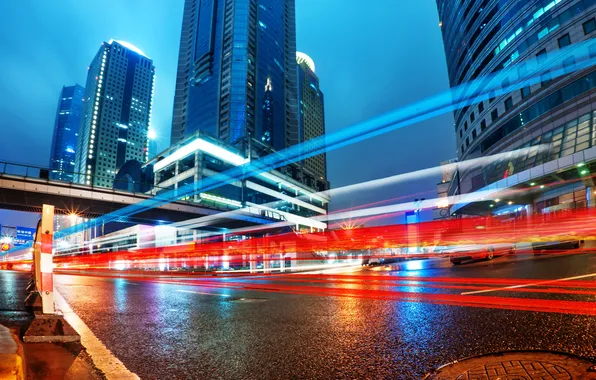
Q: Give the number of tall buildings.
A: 5